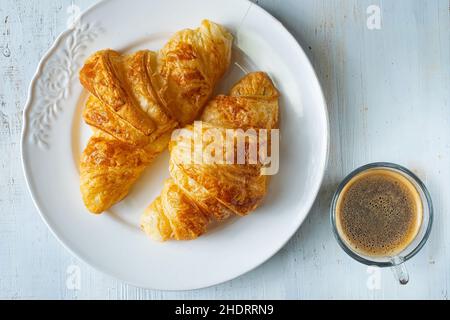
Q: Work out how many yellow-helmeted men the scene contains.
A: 0